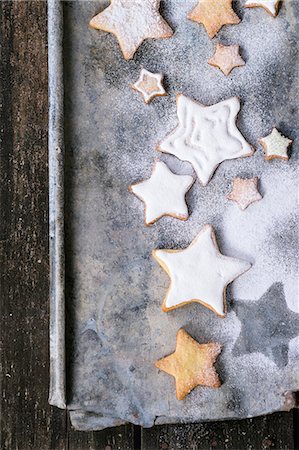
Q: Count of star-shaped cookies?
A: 11